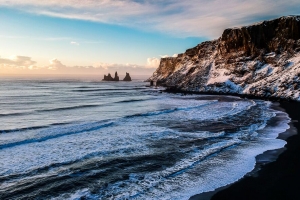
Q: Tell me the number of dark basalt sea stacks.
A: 3